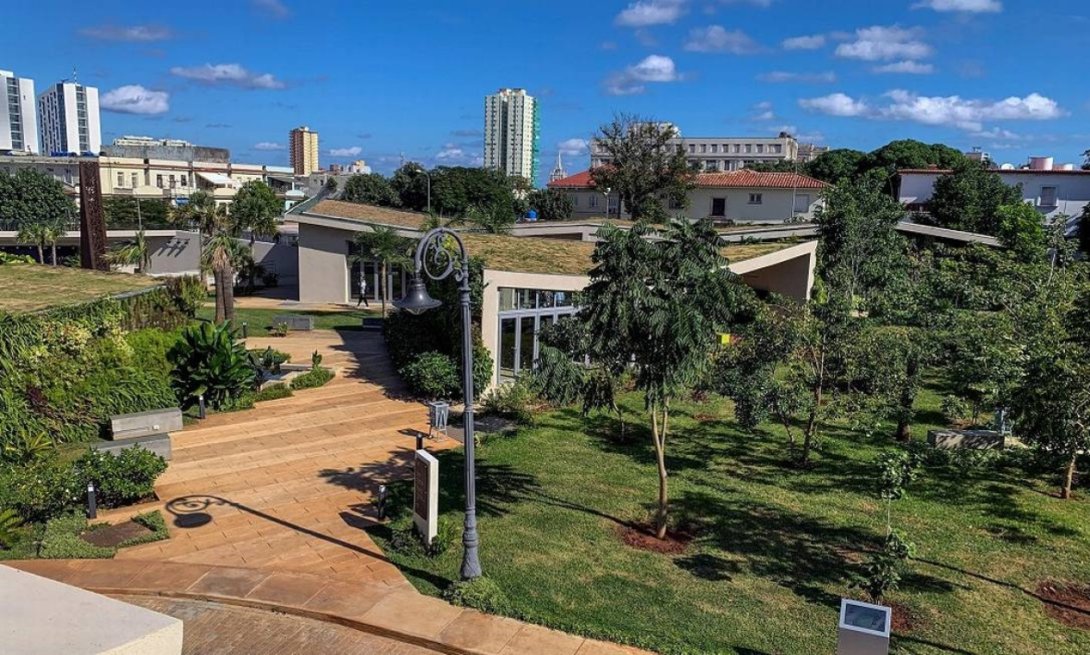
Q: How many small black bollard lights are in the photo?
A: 5